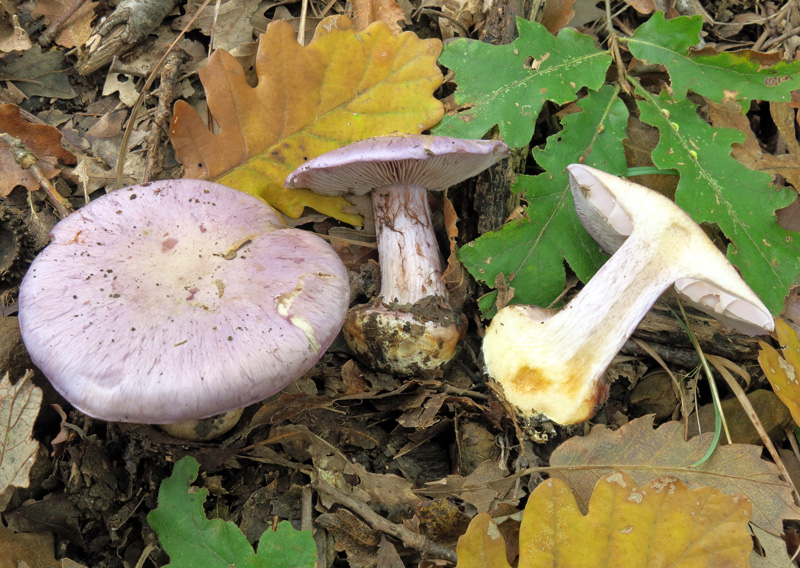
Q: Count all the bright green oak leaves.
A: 5